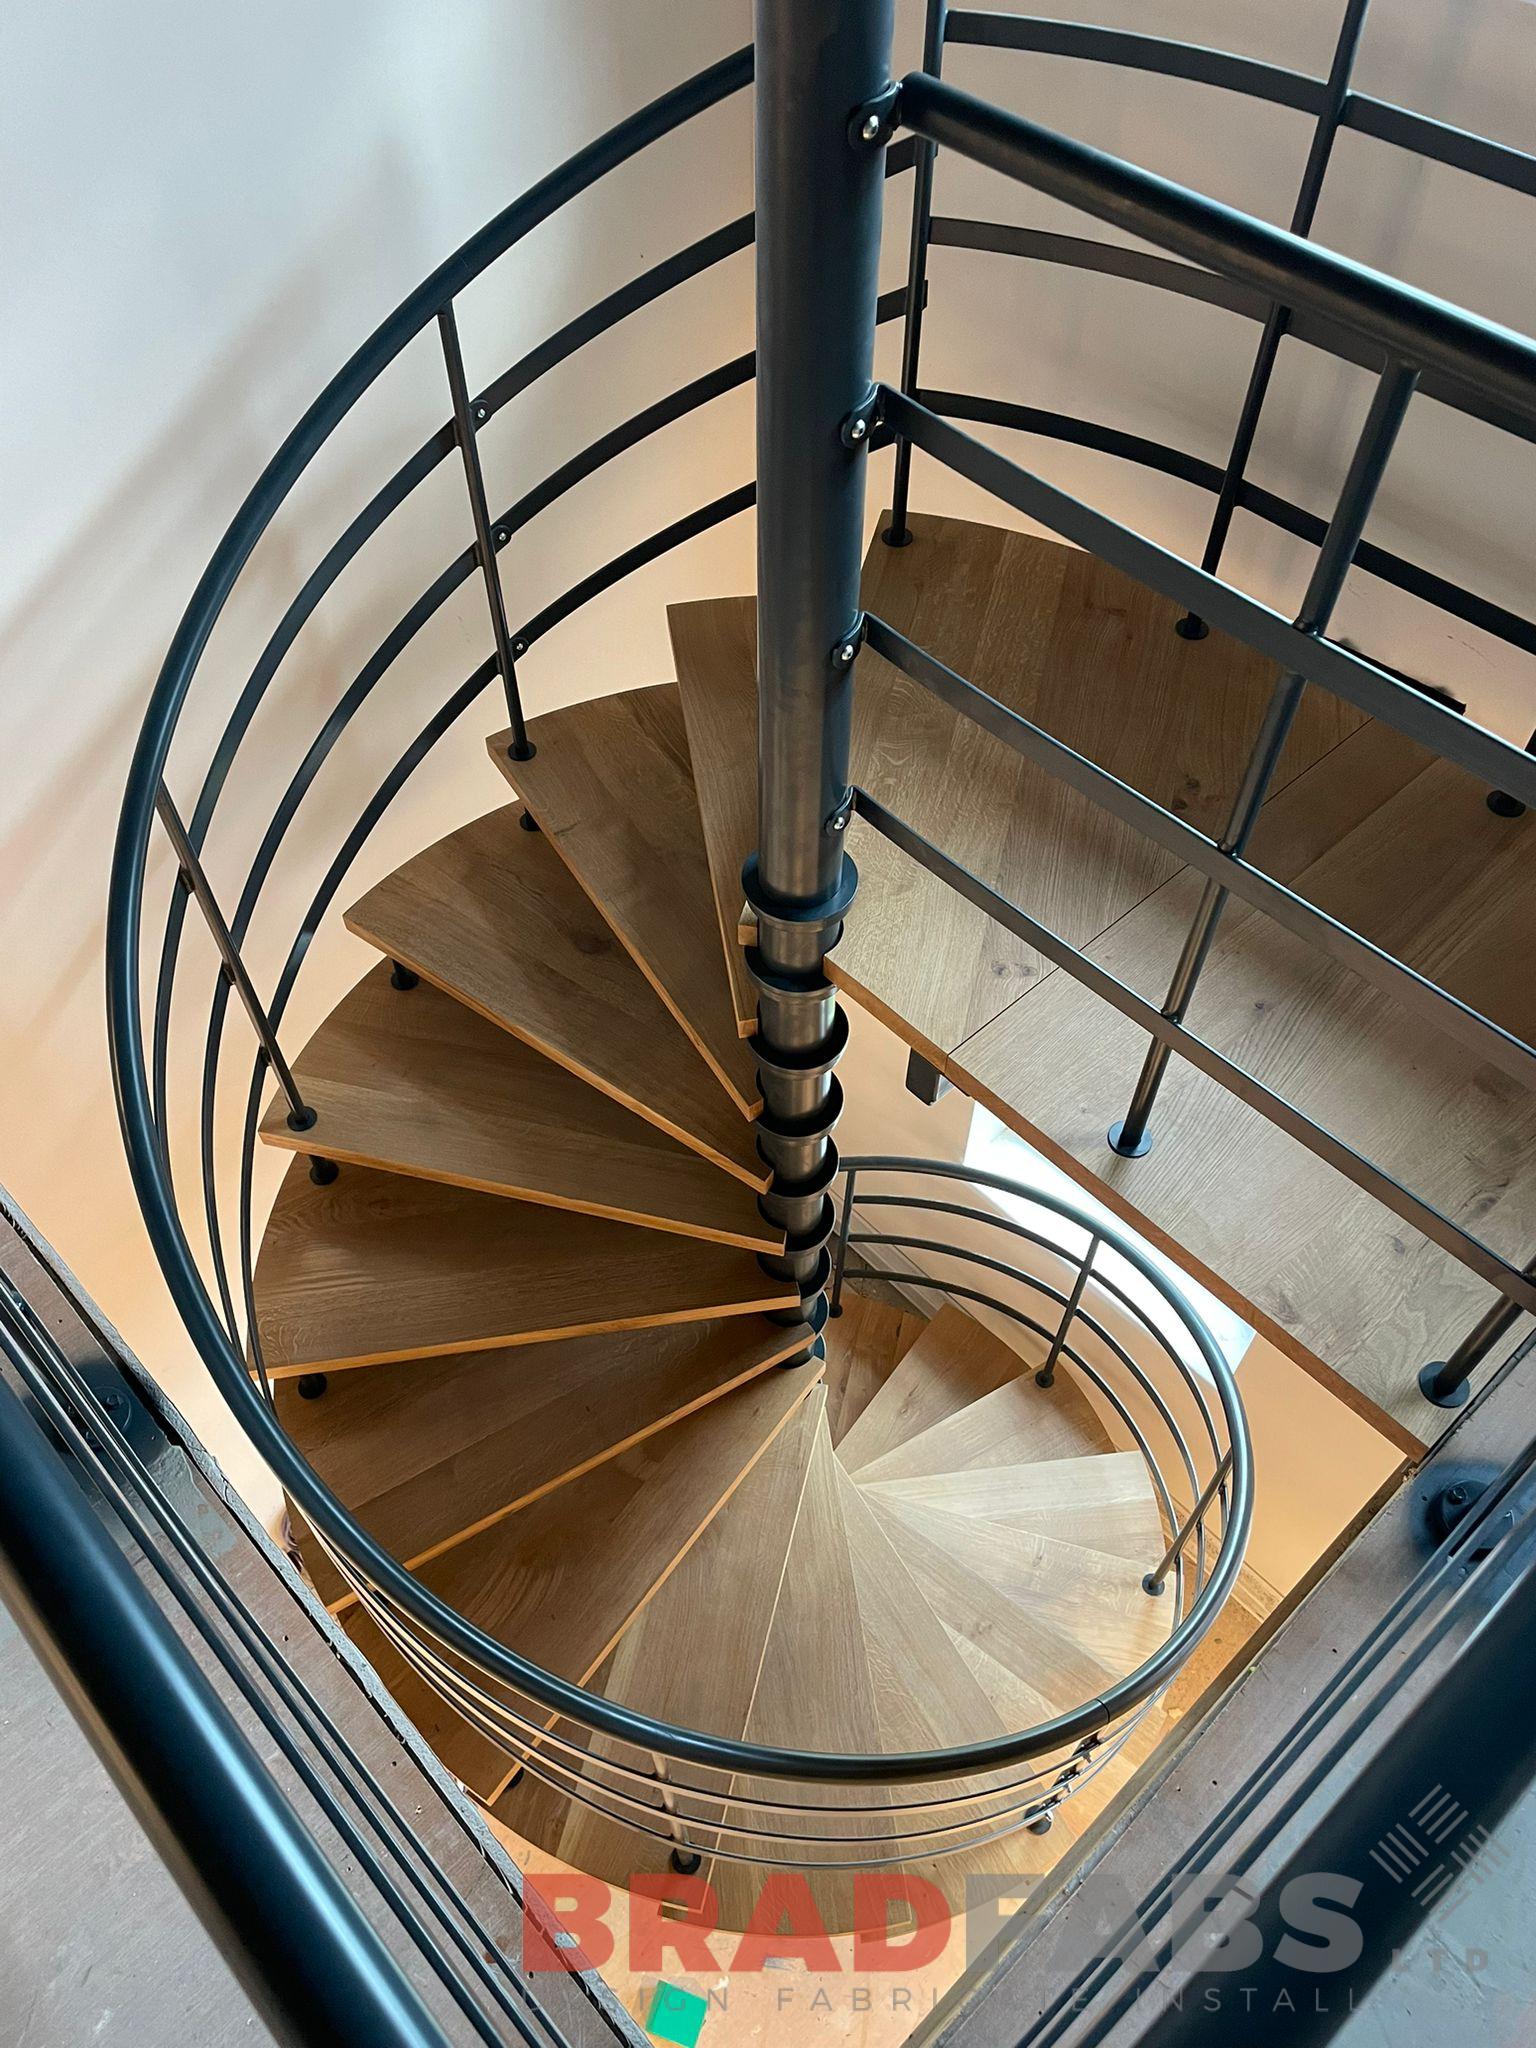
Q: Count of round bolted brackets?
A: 7